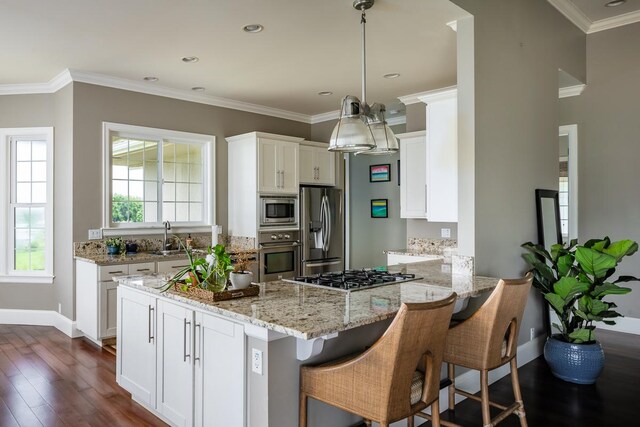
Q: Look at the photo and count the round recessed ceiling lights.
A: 7